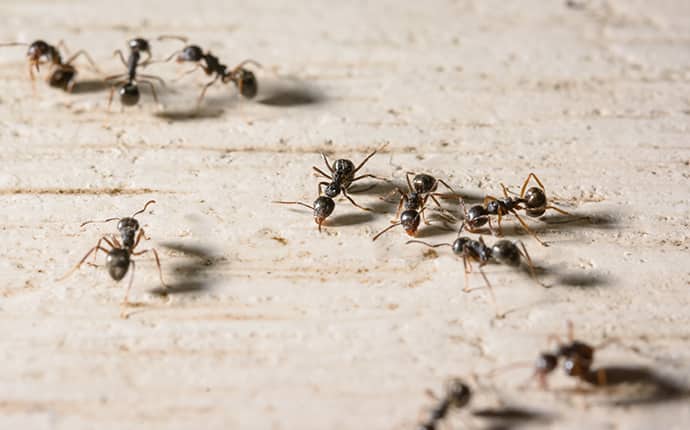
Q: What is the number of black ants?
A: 10